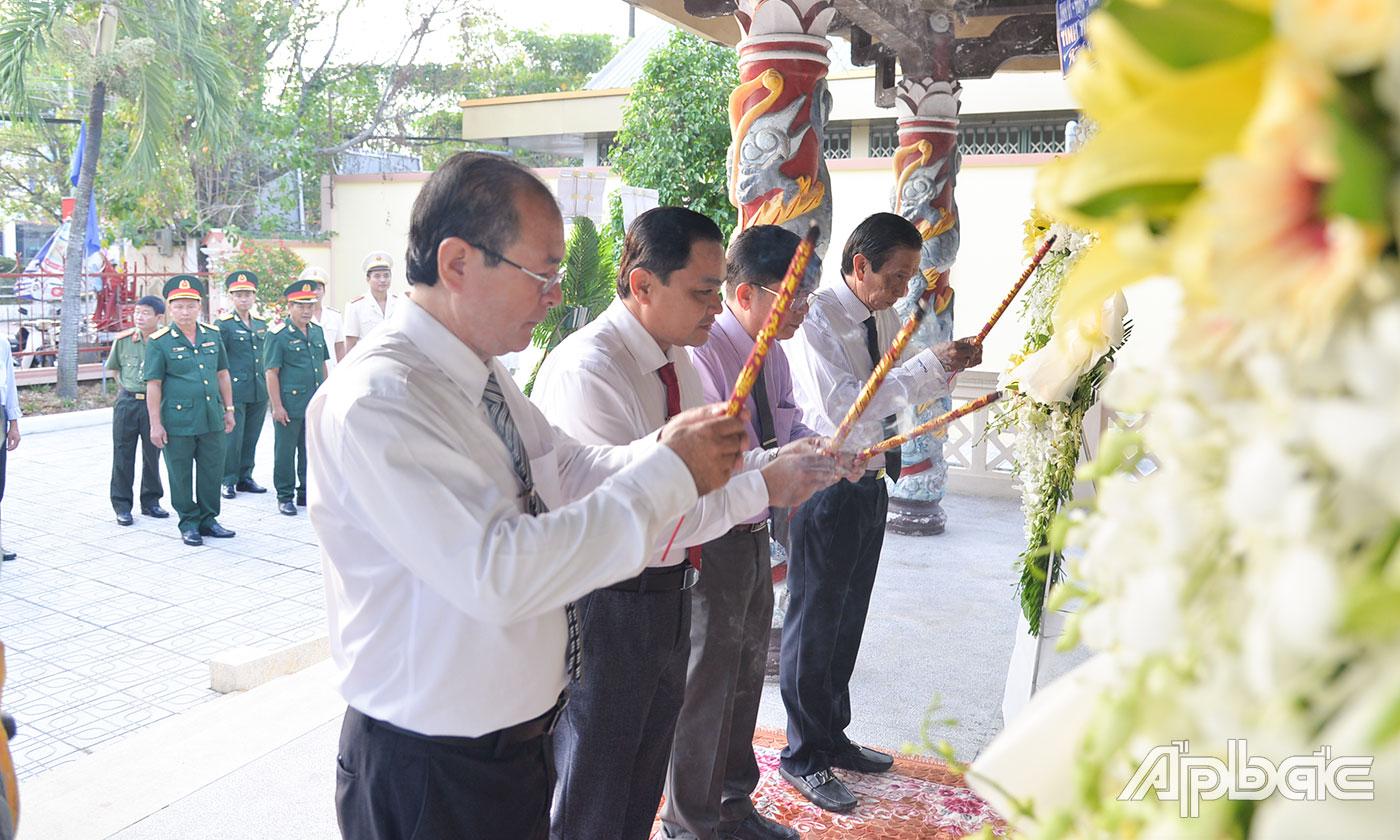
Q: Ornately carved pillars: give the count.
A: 2